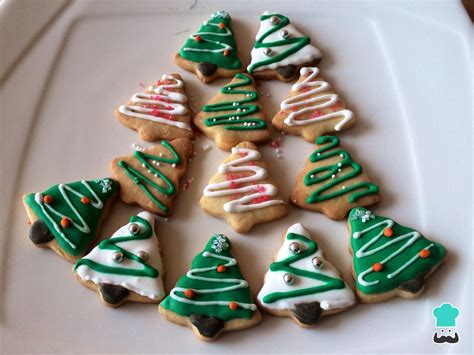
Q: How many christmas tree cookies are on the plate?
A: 13